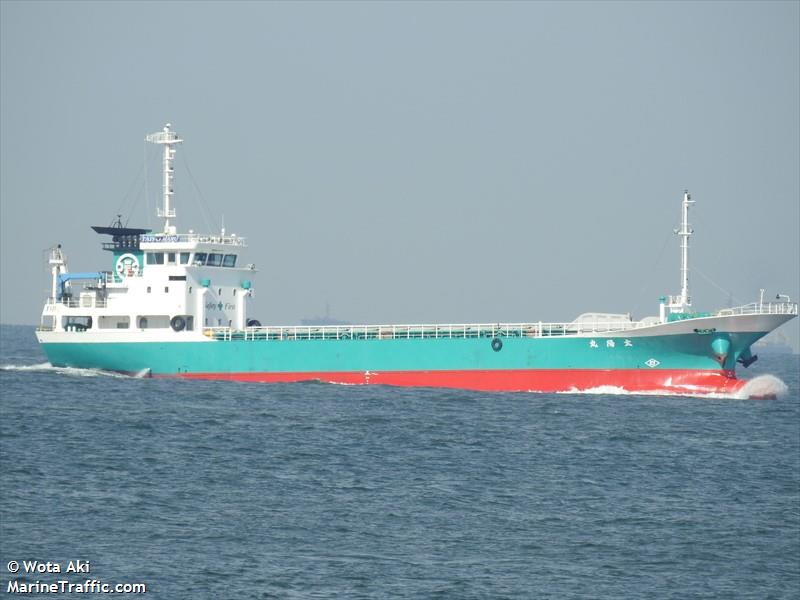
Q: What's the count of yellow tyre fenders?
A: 0